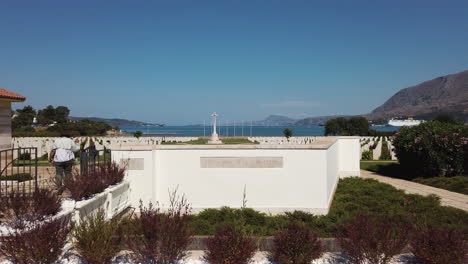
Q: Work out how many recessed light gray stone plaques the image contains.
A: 2